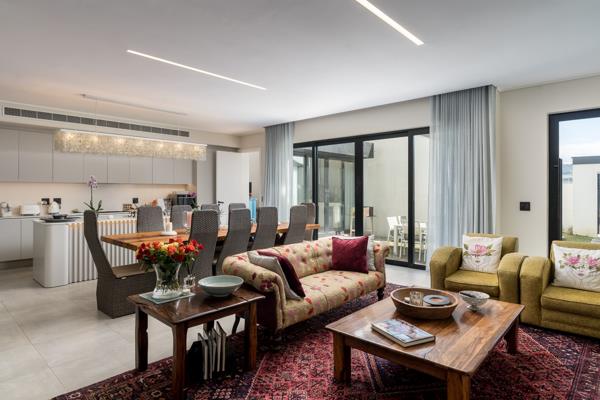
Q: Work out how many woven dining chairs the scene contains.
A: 10